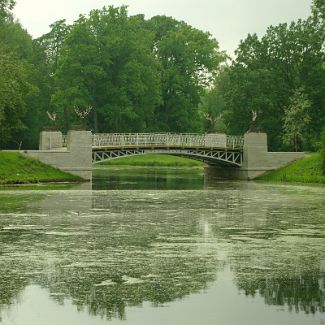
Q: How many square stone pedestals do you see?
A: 4